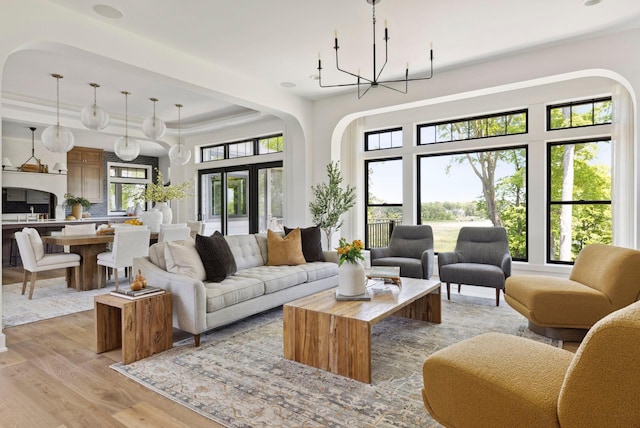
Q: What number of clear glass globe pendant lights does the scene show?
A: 5